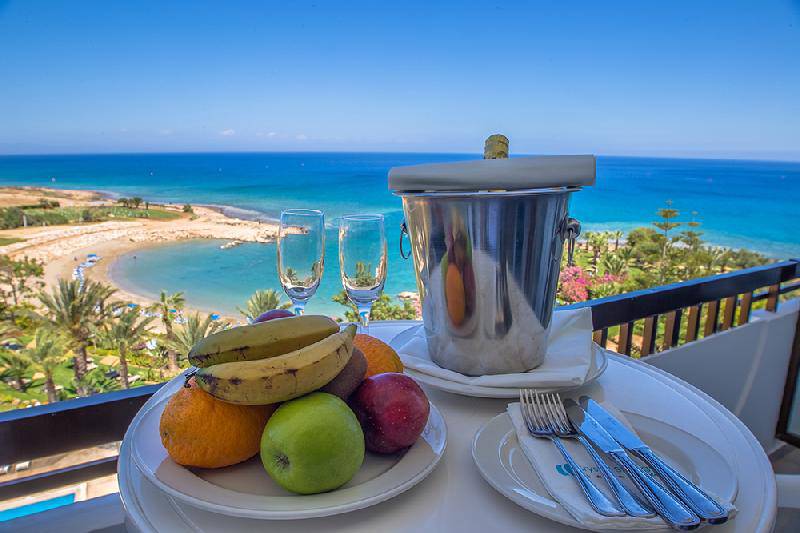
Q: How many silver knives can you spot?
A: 2